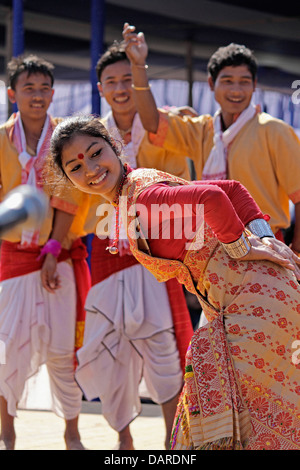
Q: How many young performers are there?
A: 4